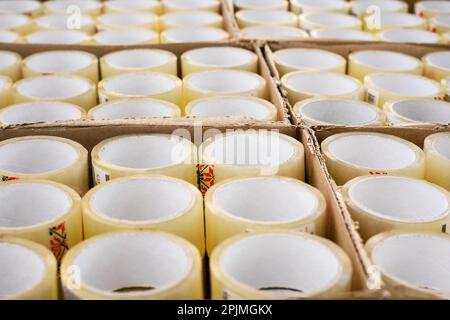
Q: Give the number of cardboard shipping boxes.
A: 6